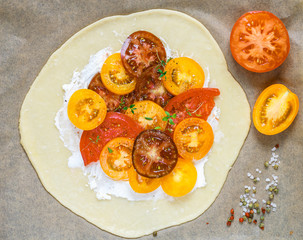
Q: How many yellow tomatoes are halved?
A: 1